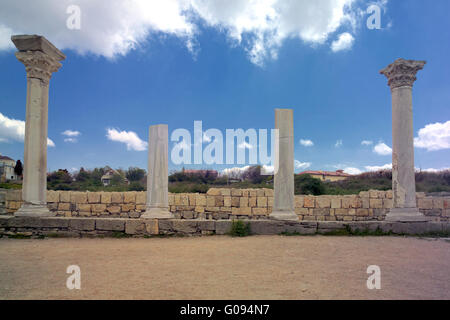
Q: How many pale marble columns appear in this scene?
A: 4